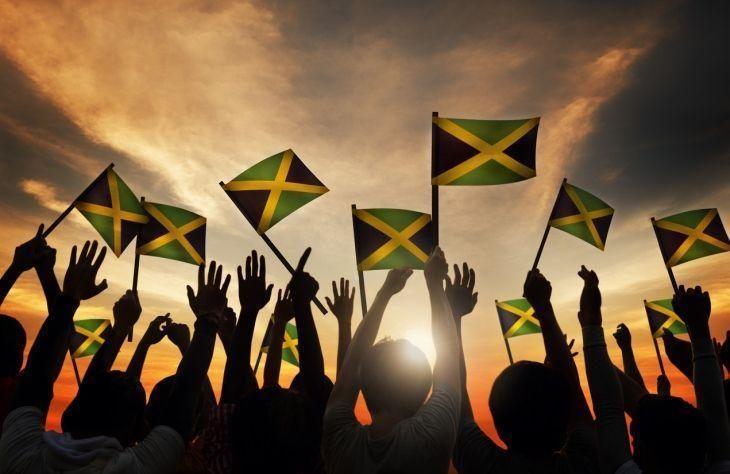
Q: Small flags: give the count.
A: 11